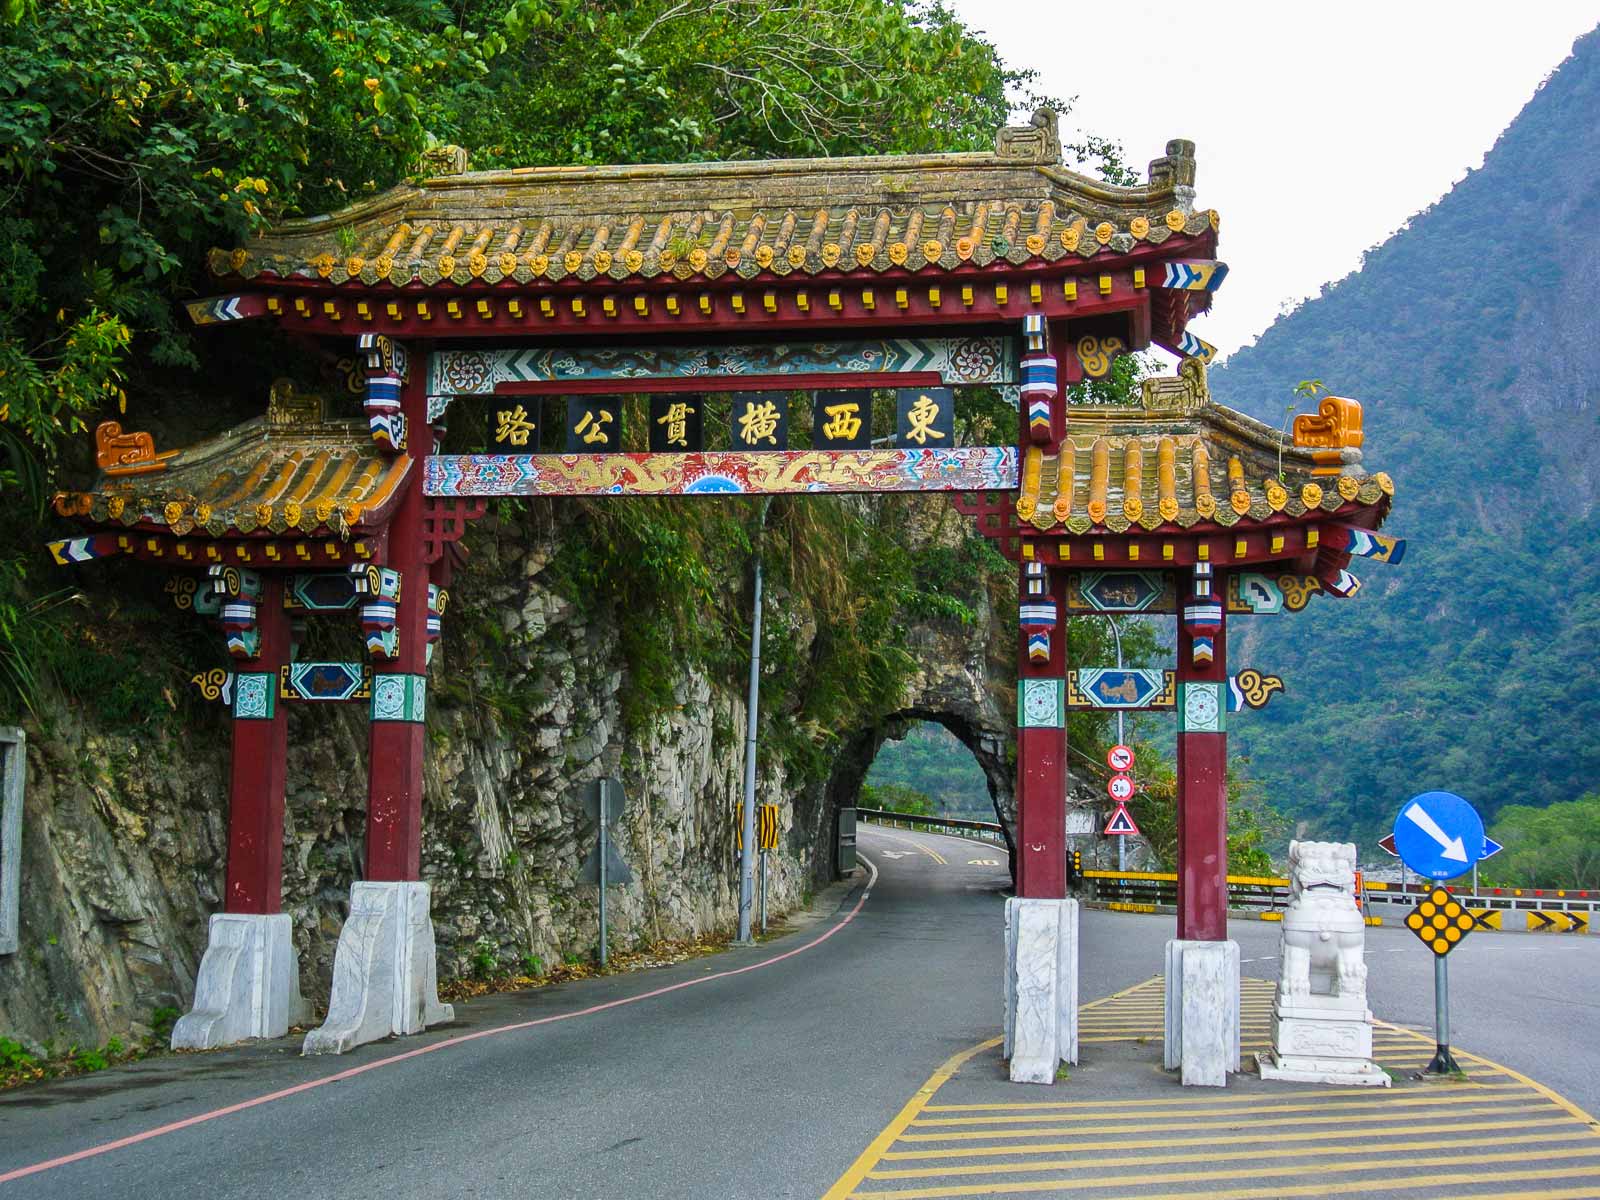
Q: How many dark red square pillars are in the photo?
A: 4